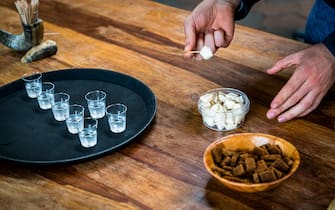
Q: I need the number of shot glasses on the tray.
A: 7